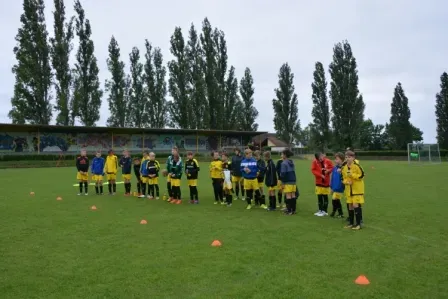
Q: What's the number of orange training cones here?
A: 6